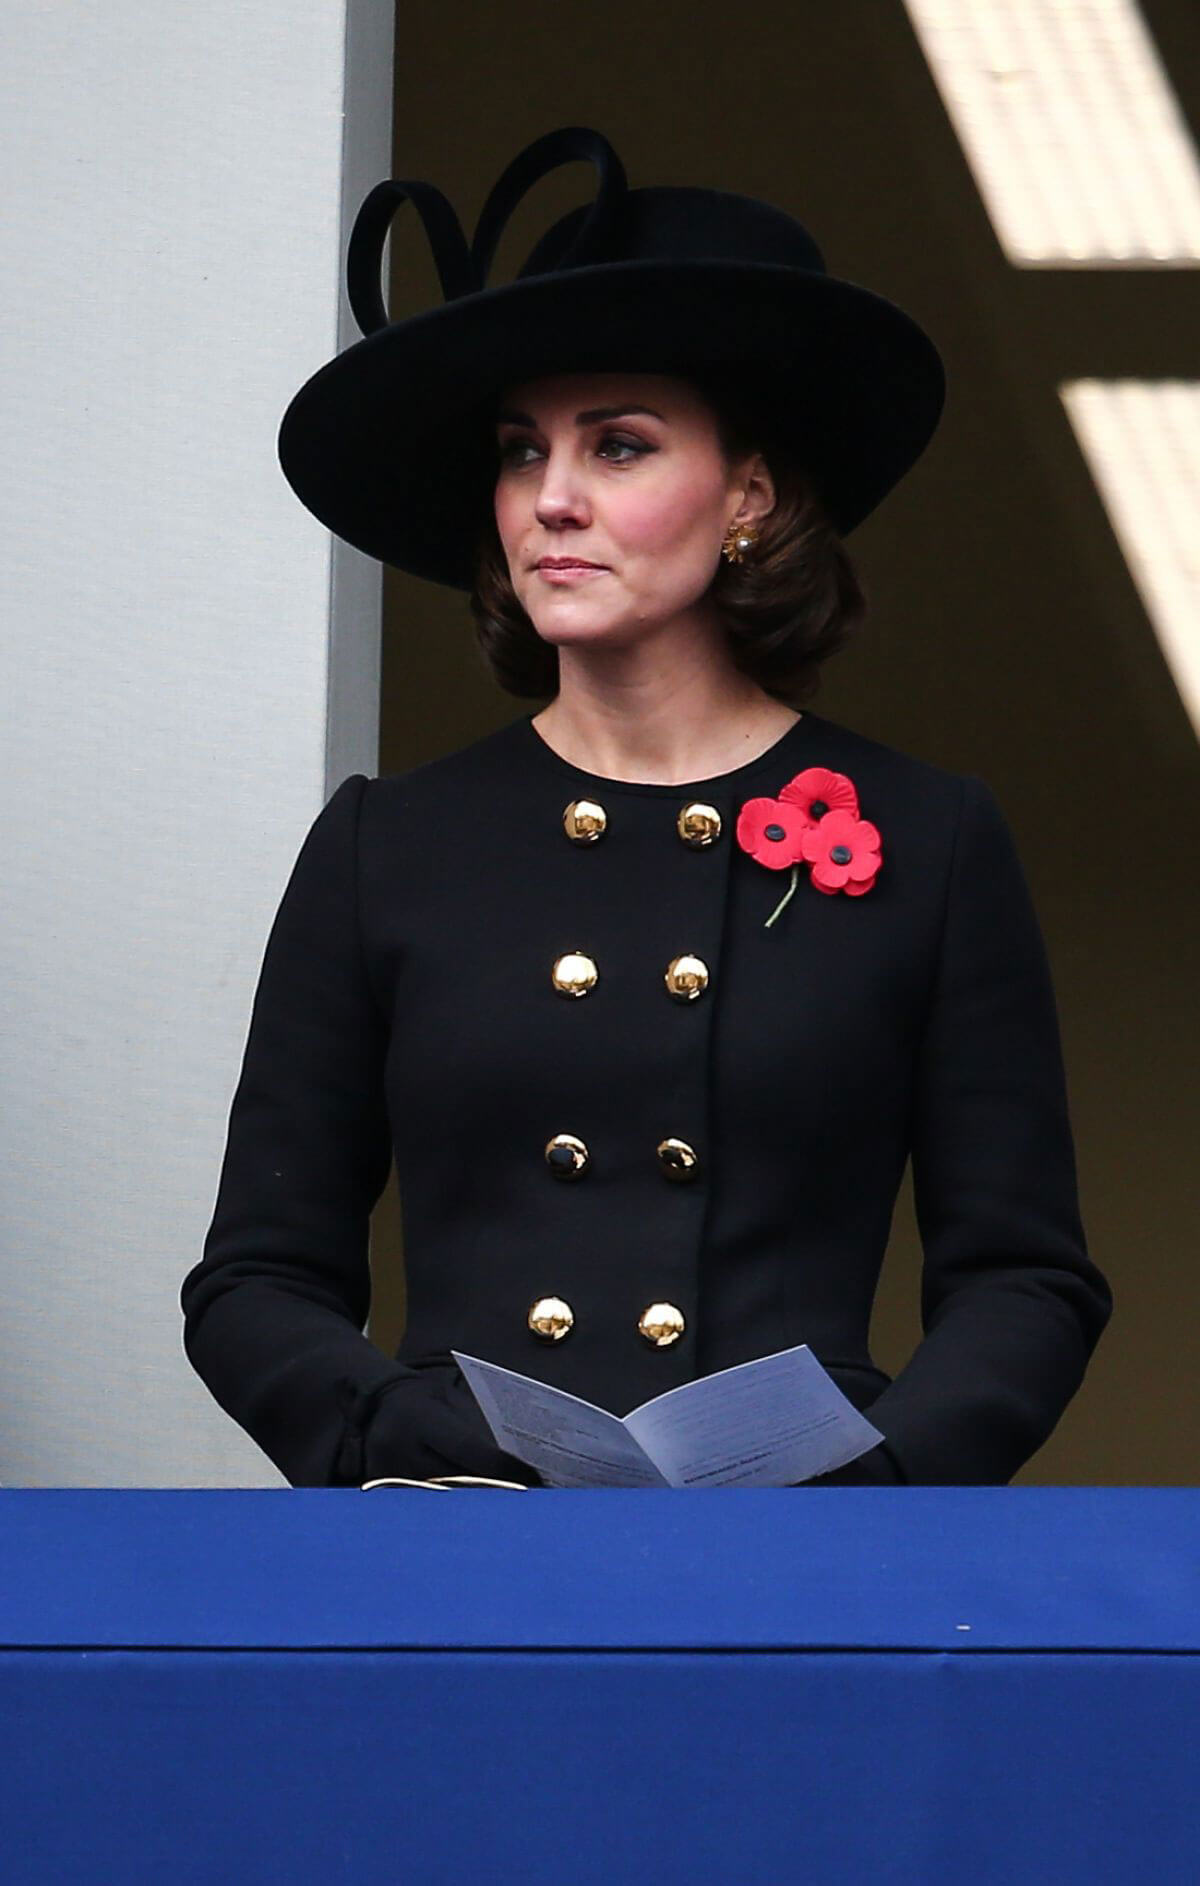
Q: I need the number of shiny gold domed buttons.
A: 8